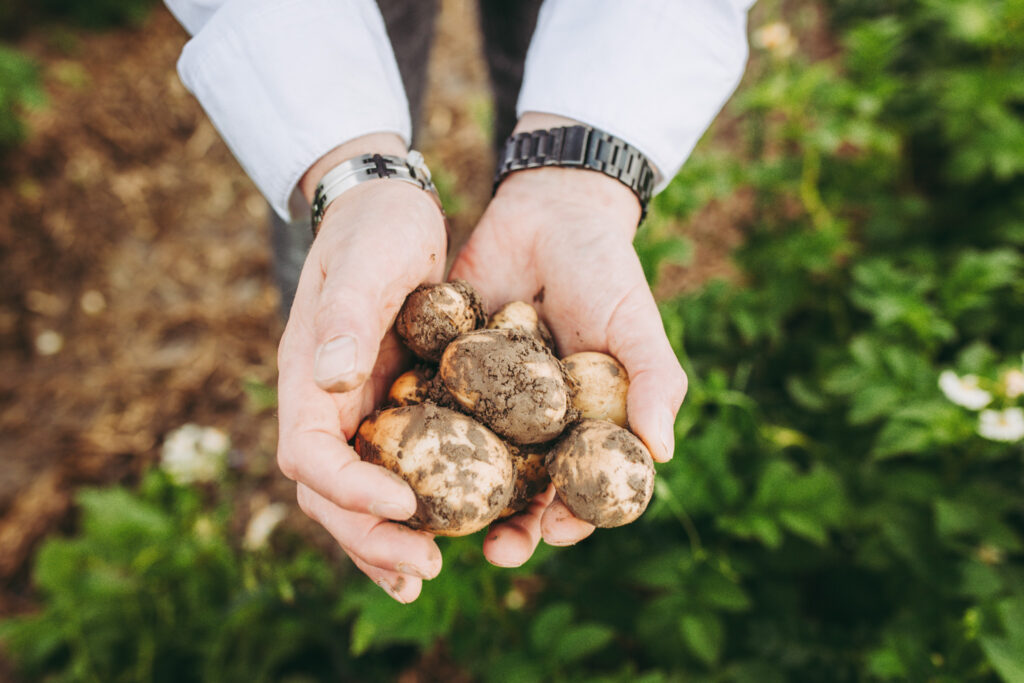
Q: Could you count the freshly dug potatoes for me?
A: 8